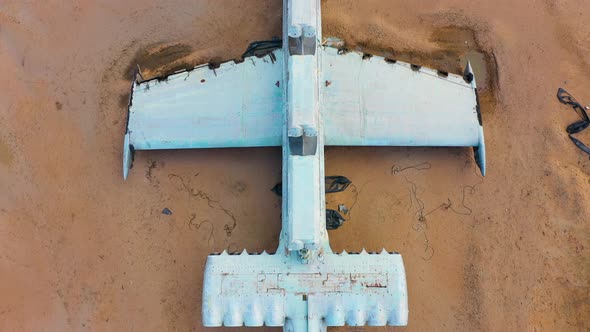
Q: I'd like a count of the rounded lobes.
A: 8